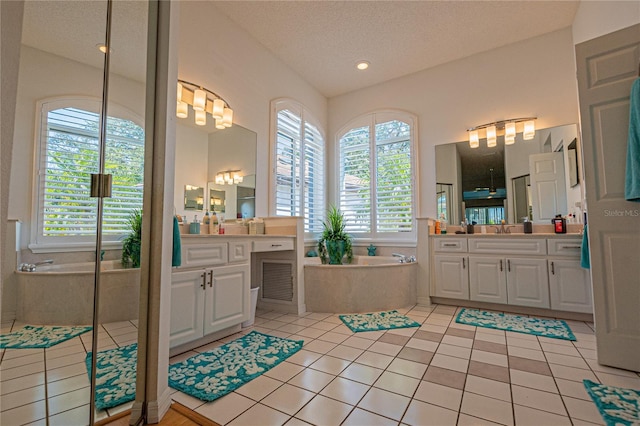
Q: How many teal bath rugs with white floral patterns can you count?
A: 4